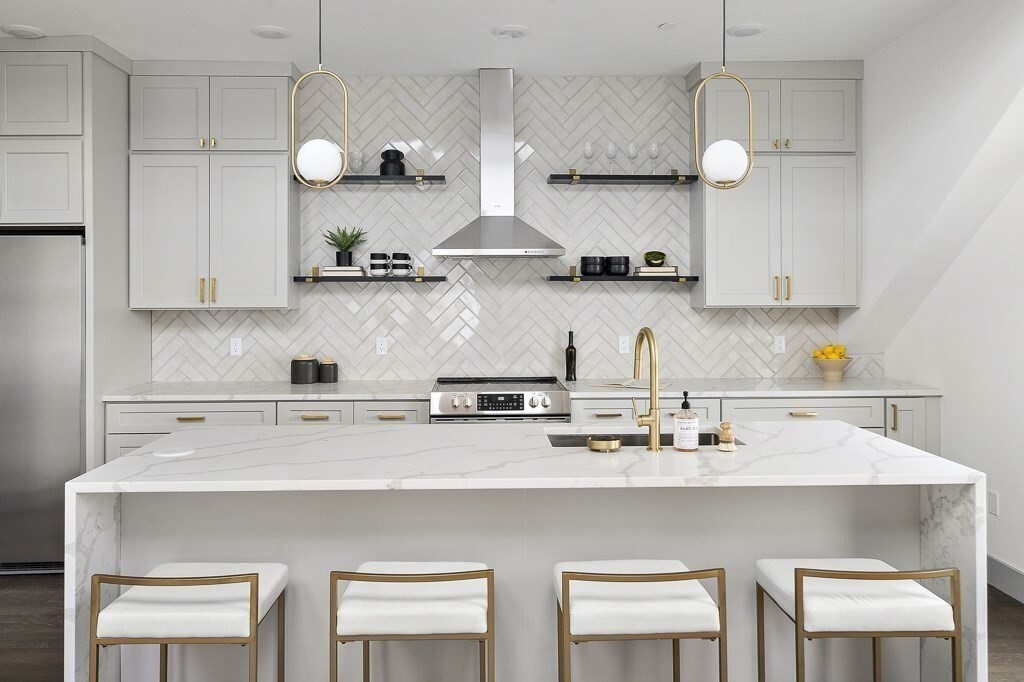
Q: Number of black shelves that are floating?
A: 4